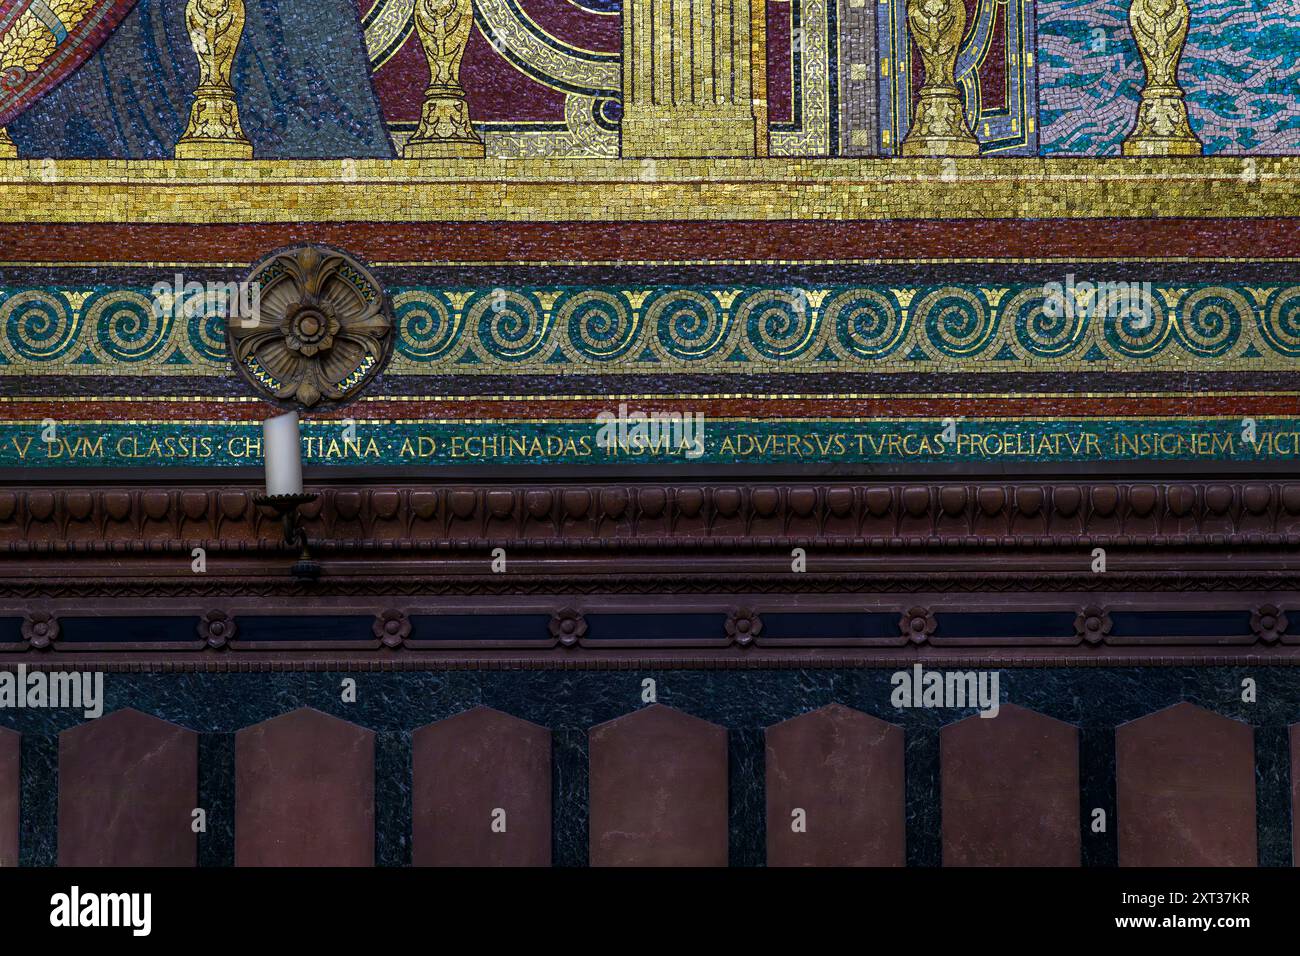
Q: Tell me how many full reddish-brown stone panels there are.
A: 7